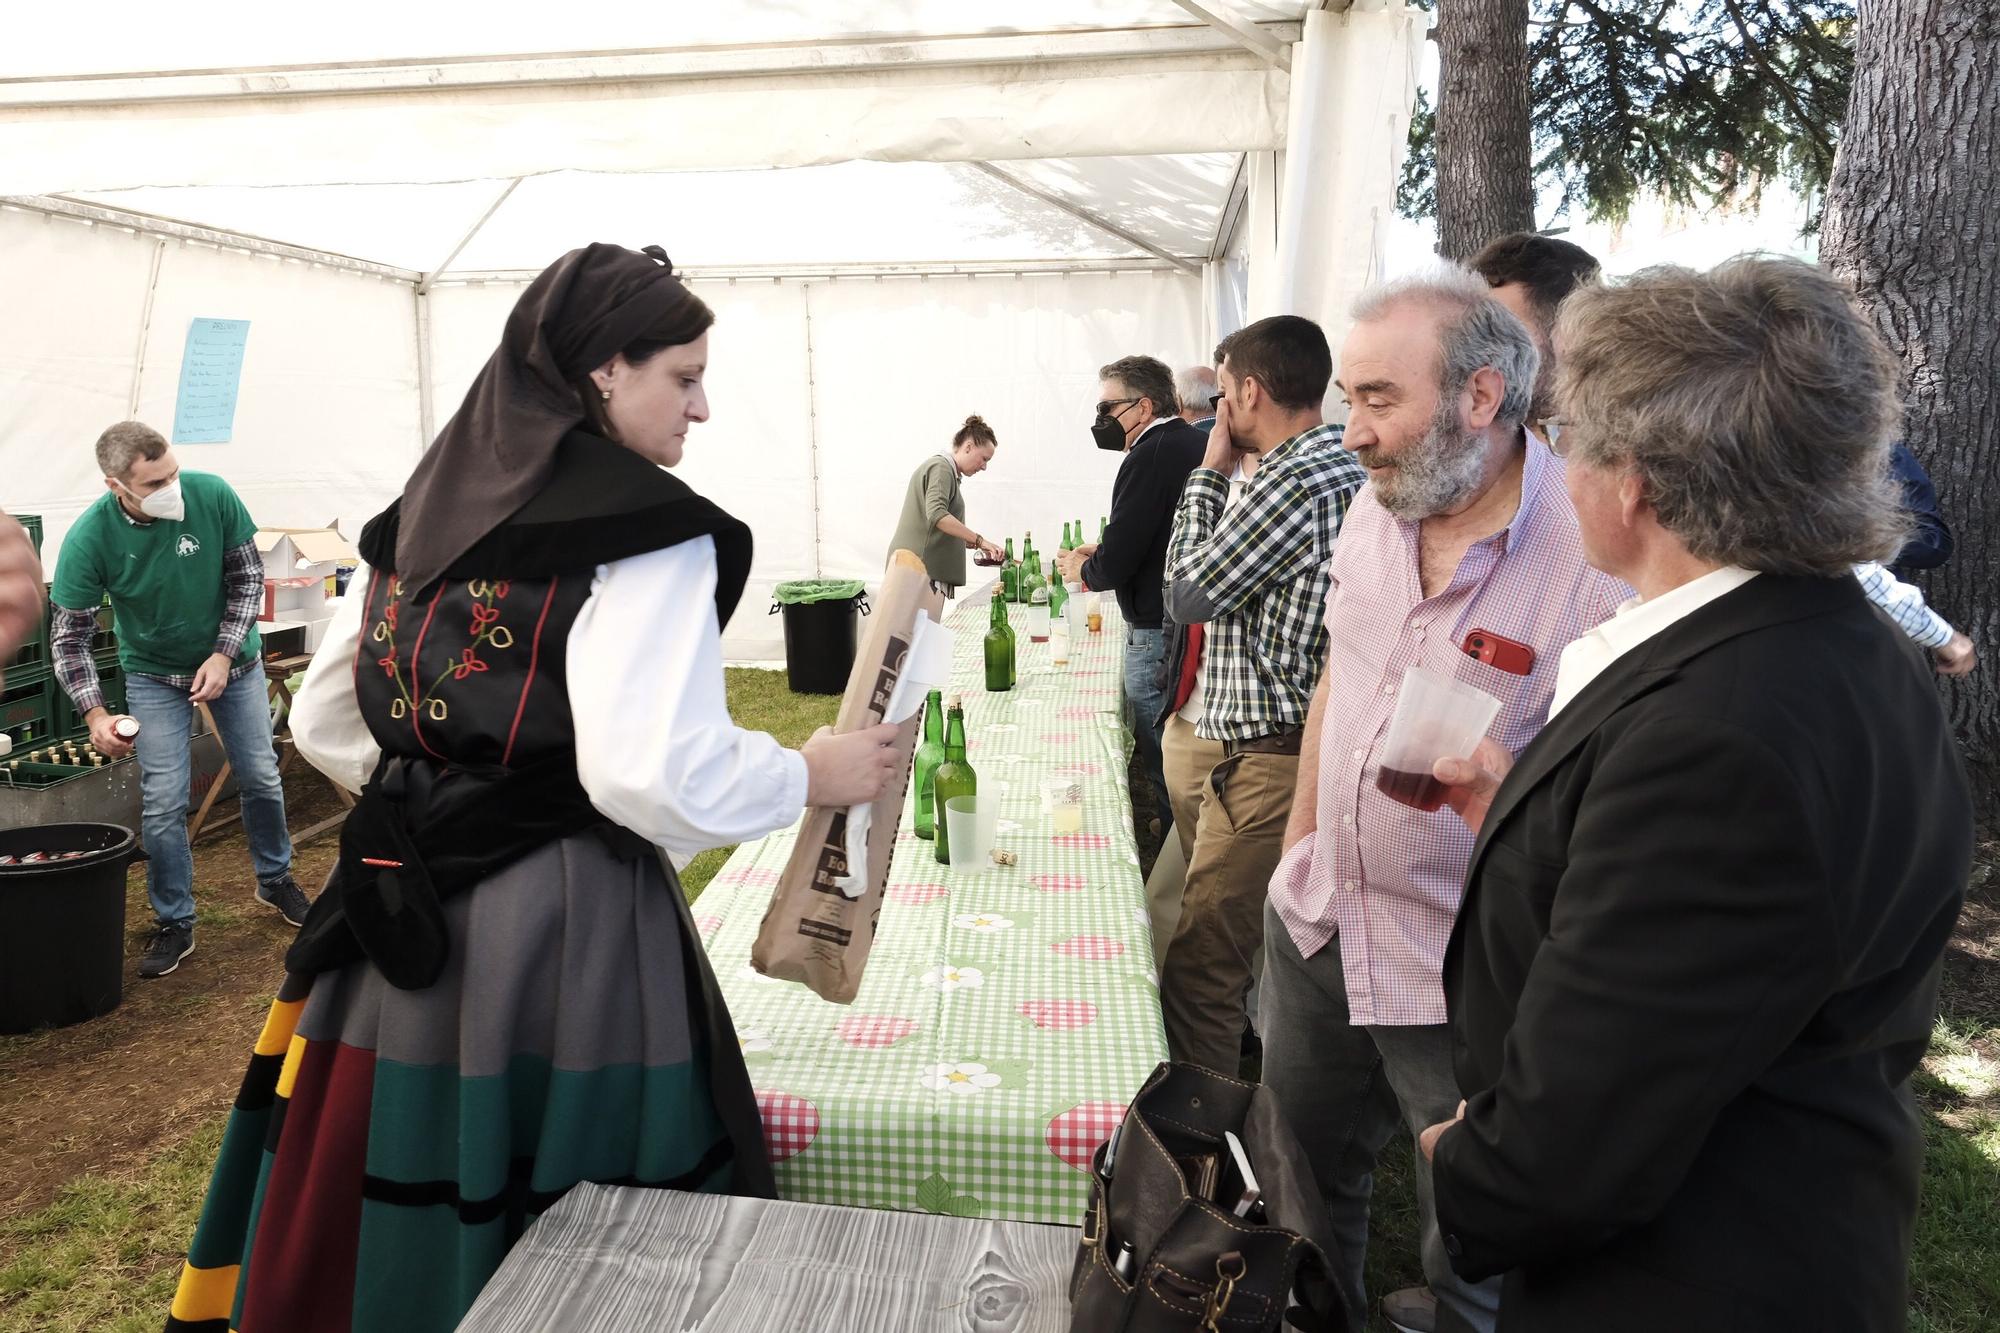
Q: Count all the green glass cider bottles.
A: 11